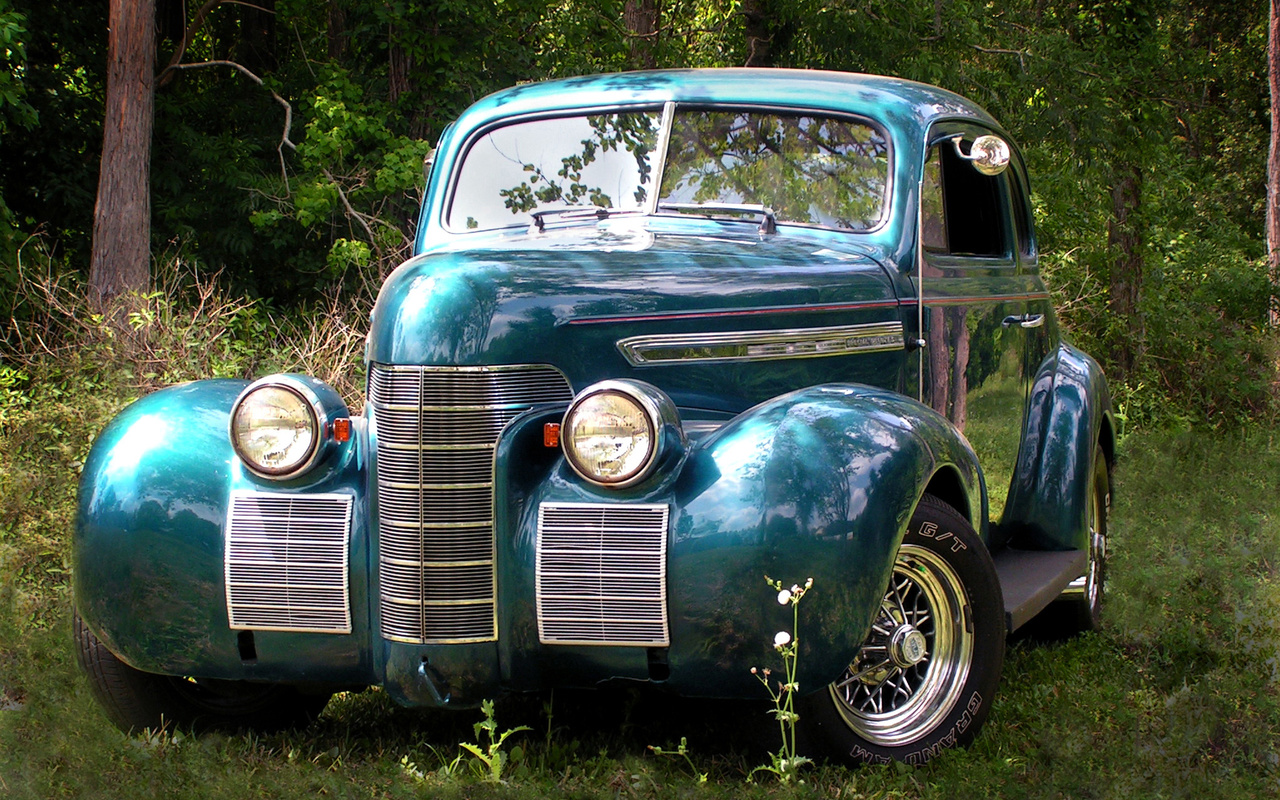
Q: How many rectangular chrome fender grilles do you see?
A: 2